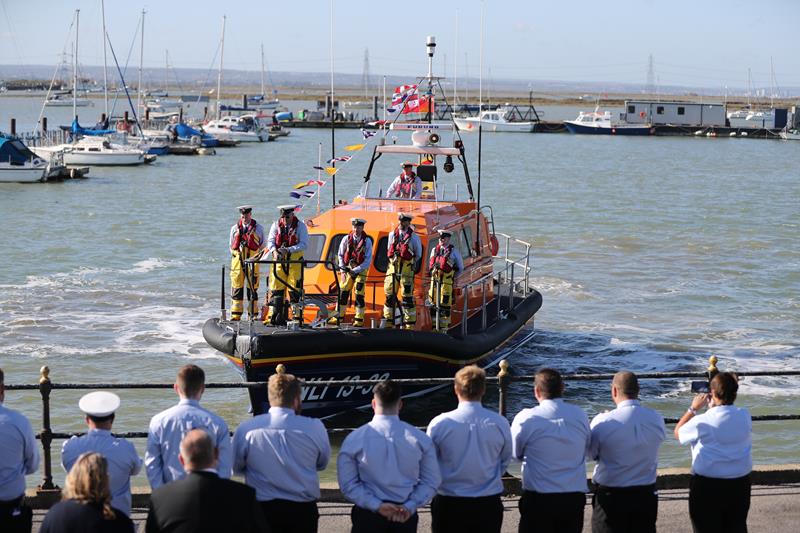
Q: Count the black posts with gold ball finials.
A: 4